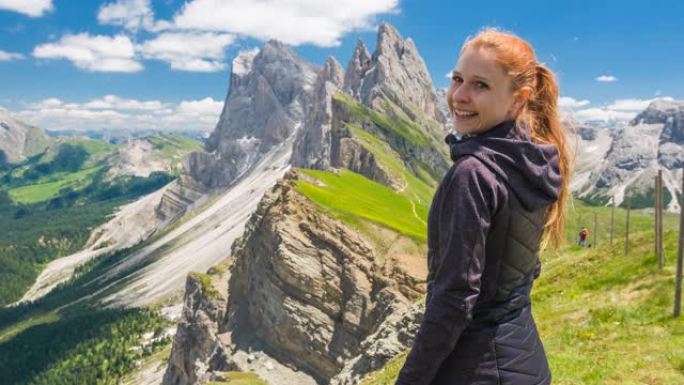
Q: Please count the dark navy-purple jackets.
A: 1